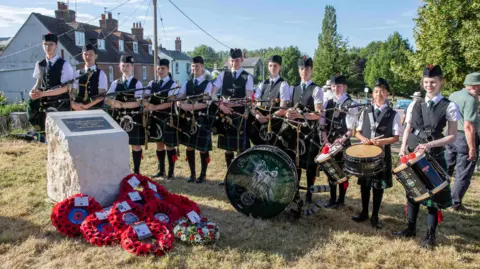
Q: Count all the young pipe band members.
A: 11